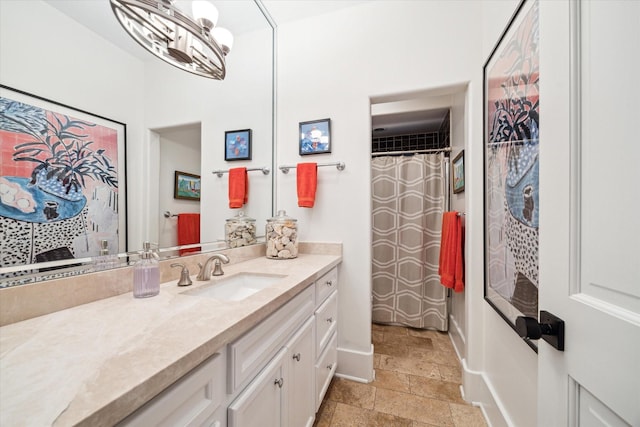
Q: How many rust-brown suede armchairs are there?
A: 0